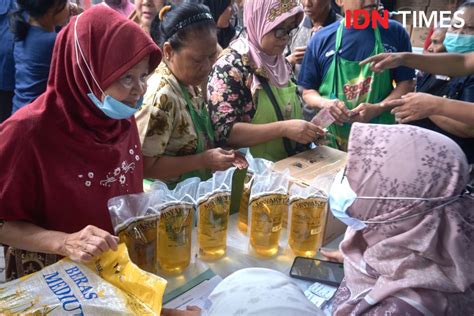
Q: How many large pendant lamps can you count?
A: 0